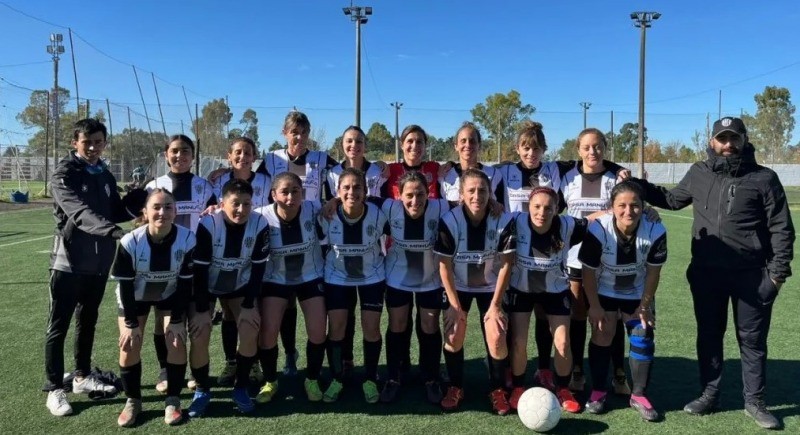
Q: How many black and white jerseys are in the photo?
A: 15